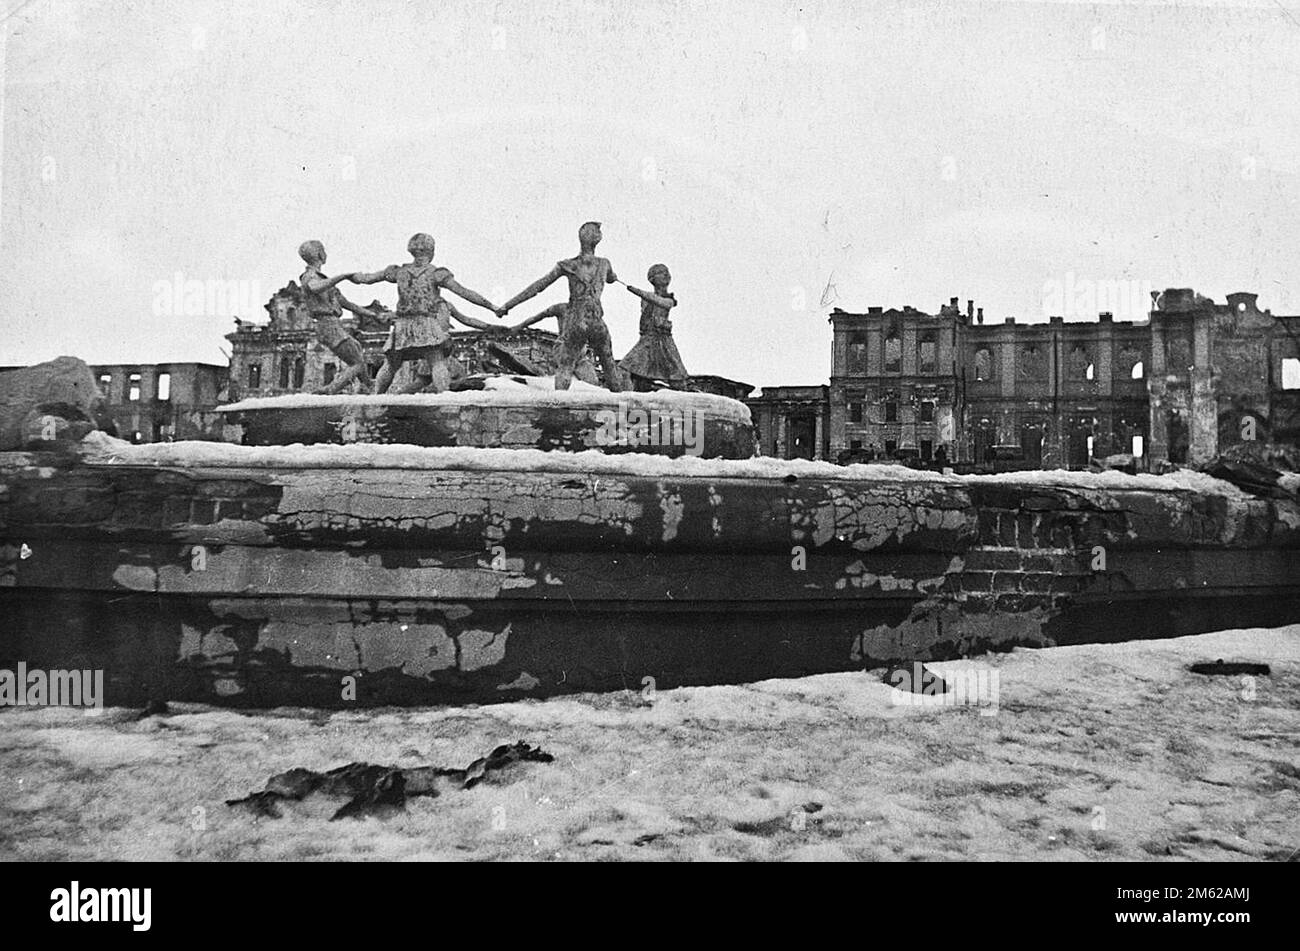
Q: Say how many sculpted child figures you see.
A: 6